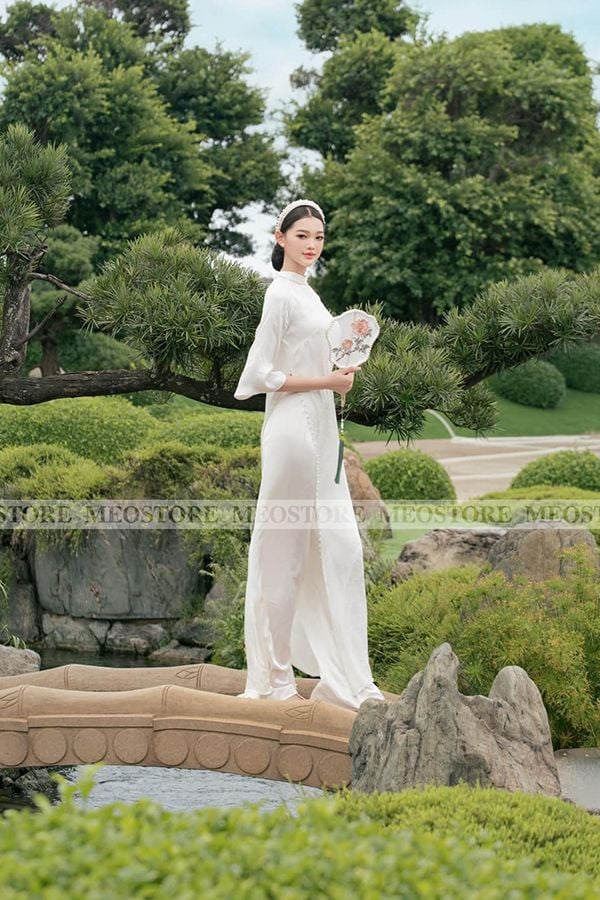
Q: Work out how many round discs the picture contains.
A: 9